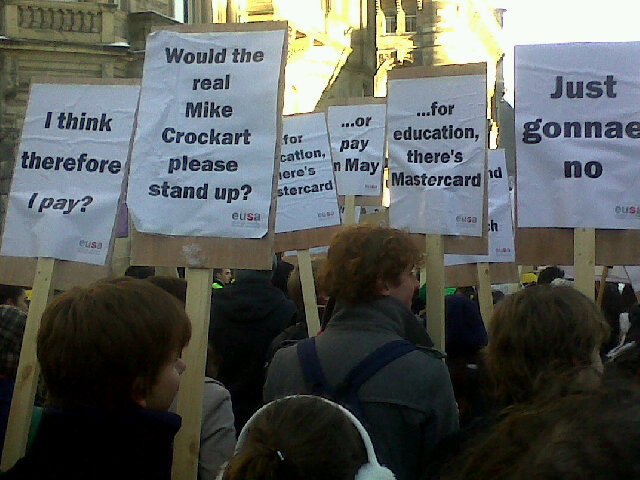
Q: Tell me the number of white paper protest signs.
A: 7